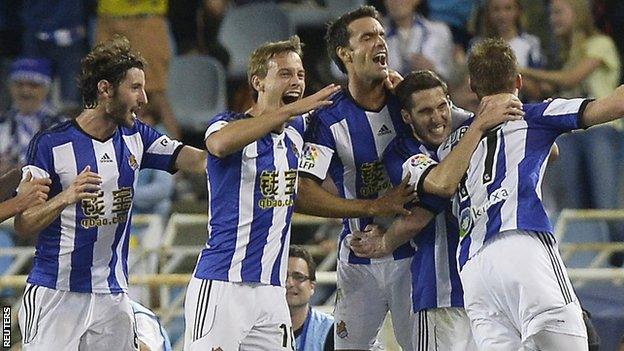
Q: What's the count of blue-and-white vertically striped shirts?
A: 5